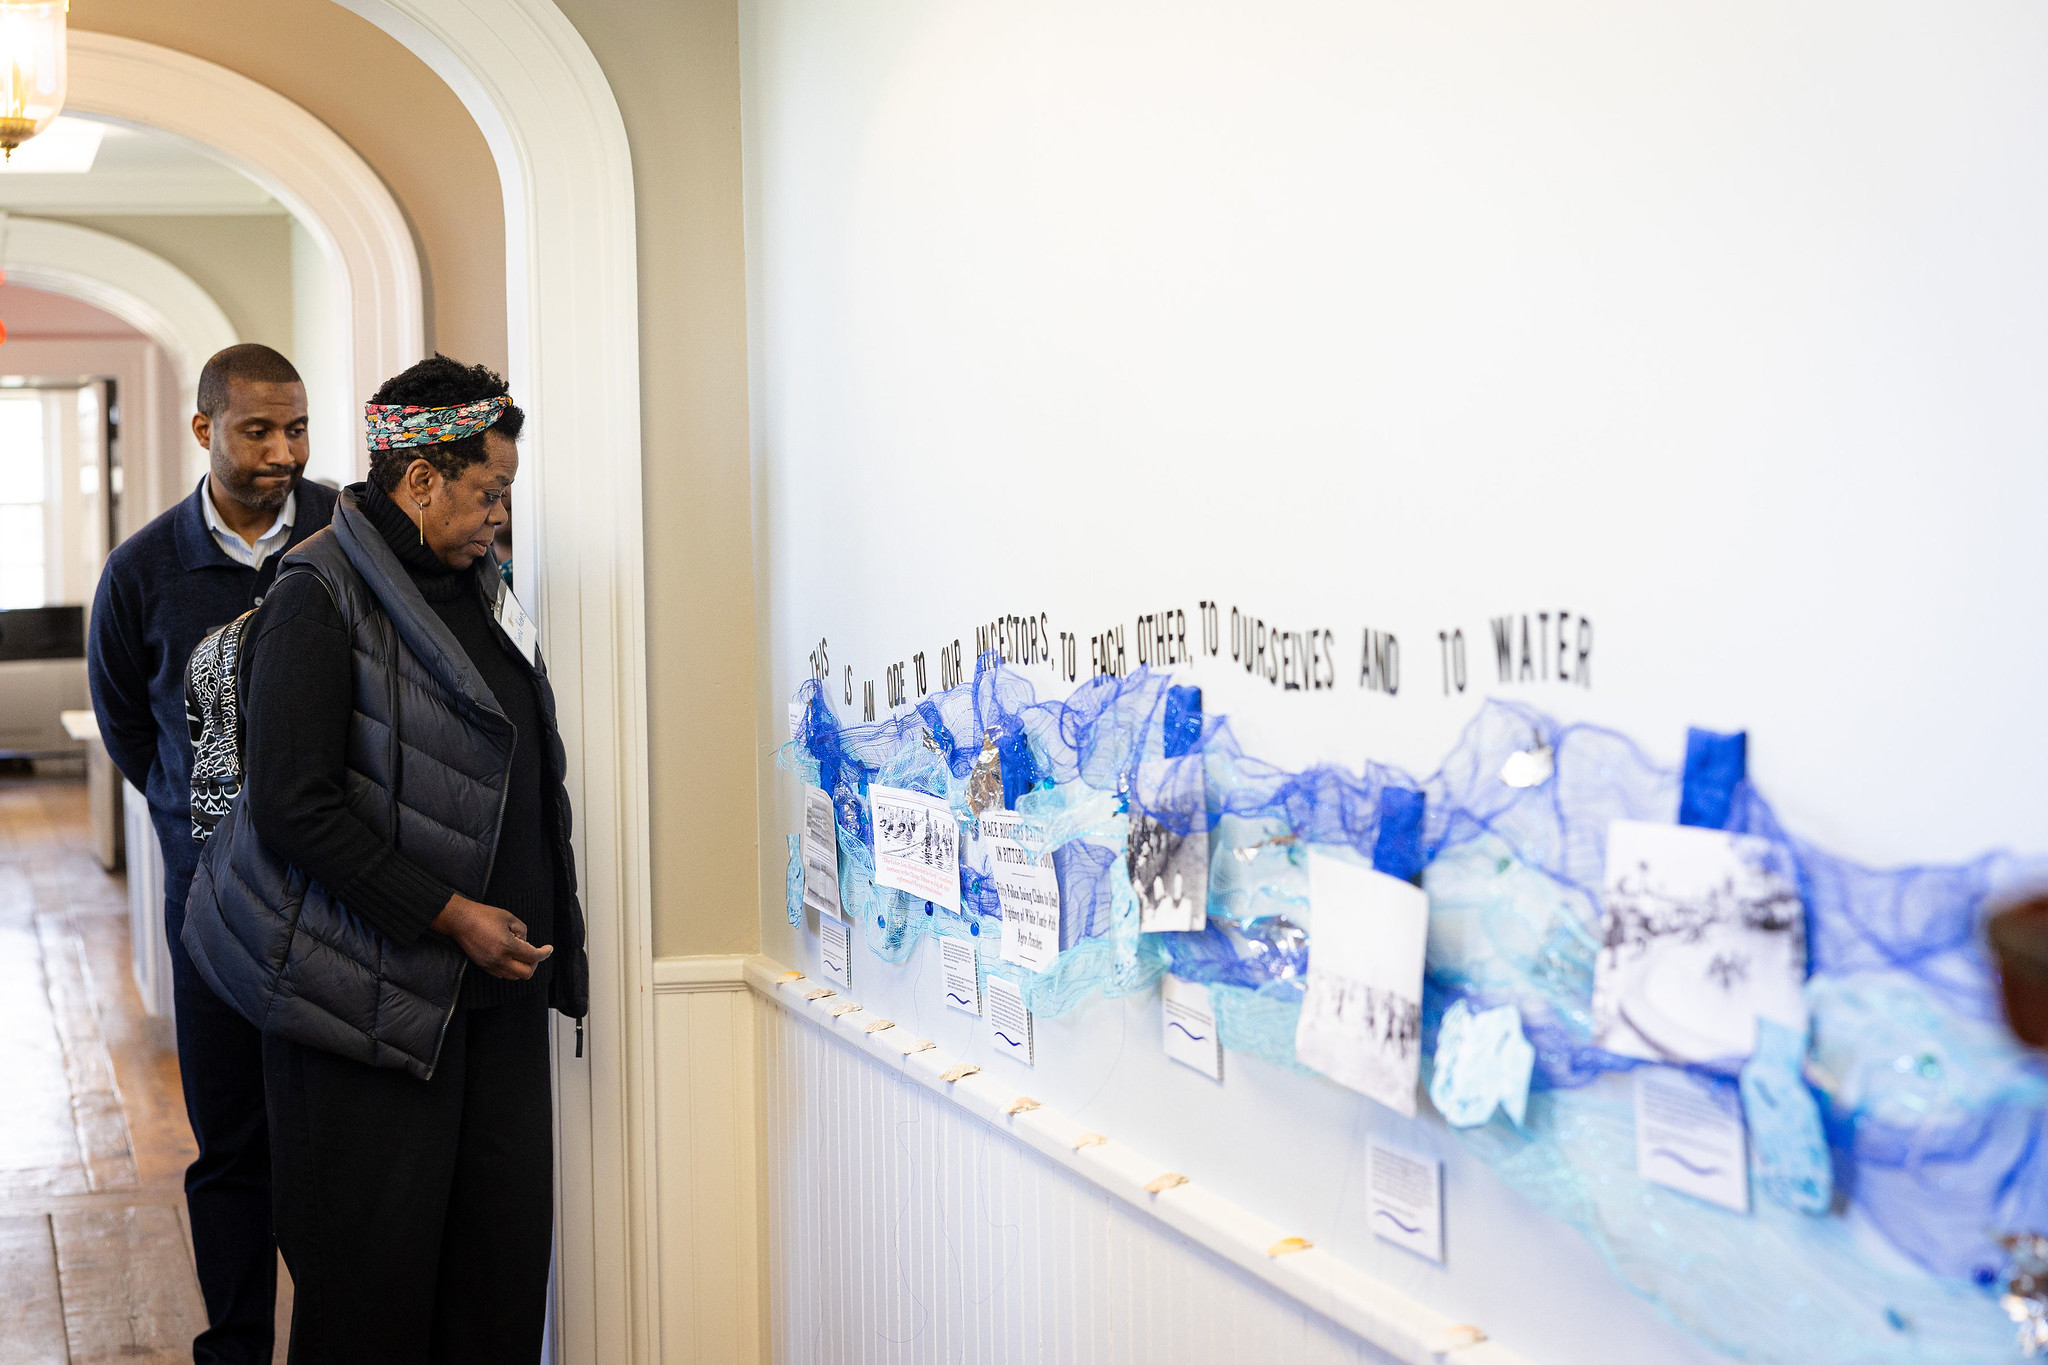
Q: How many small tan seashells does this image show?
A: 11